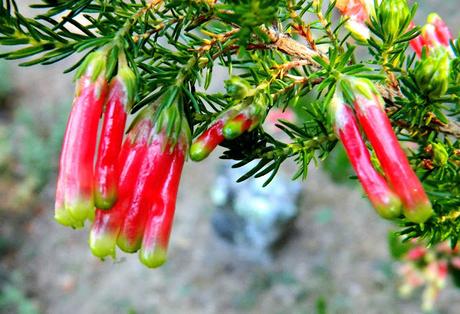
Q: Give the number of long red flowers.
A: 7